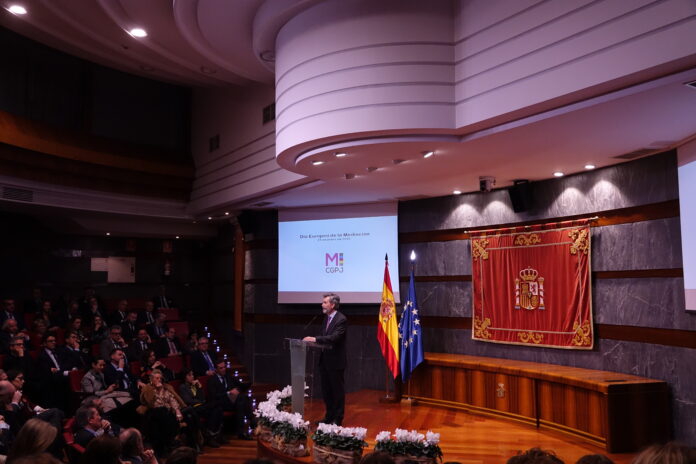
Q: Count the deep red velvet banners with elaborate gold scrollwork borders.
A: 1